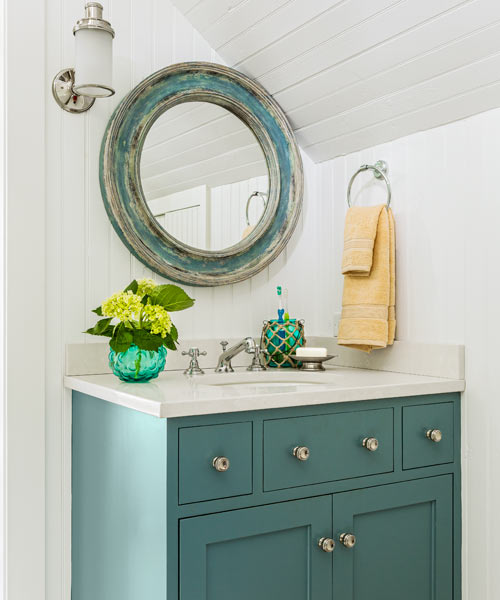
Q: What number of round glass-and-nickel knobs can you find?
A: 6